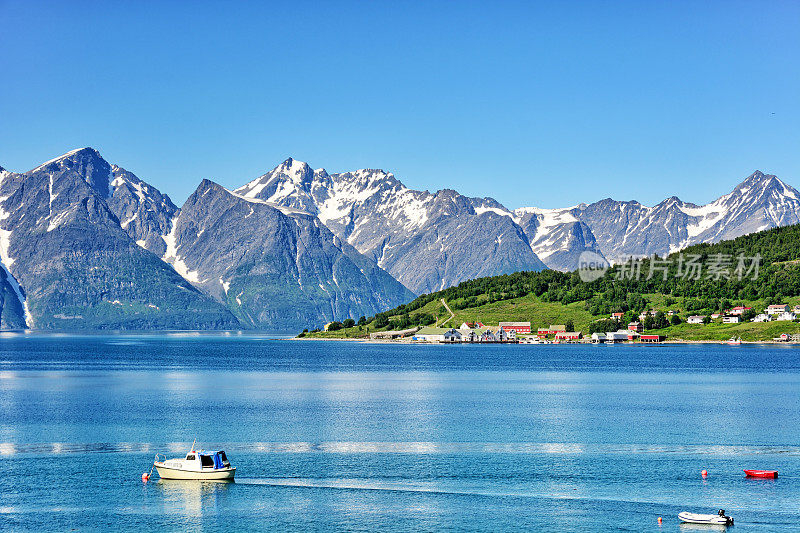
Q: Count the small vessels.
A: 3